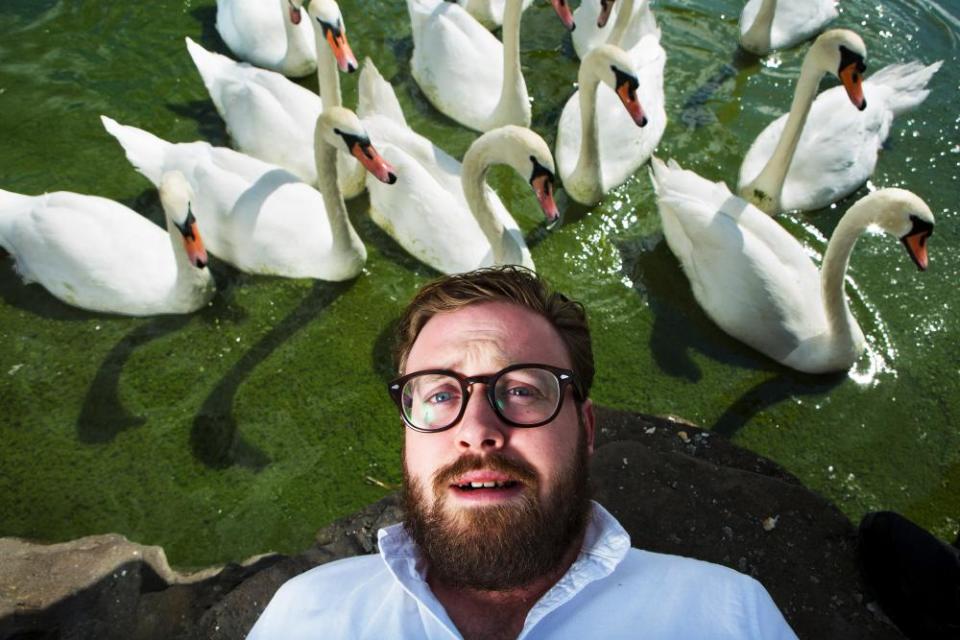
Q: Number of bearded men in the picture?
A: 1